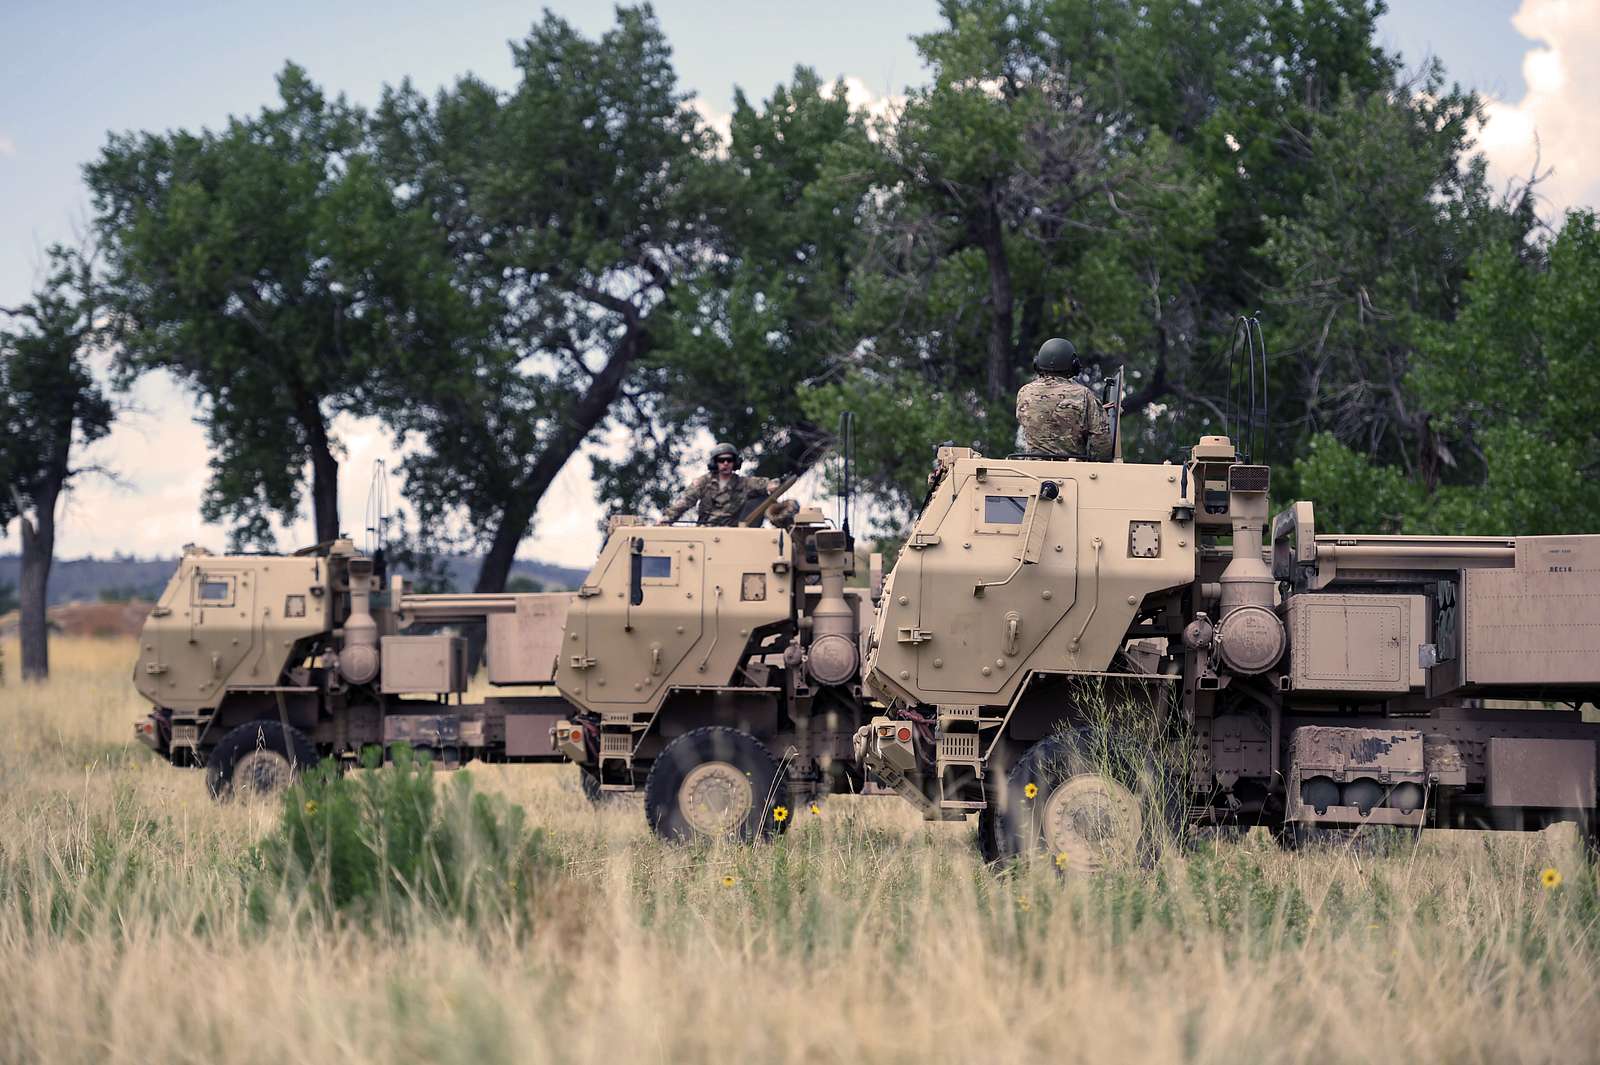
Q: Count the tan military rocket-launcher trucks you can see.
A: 3